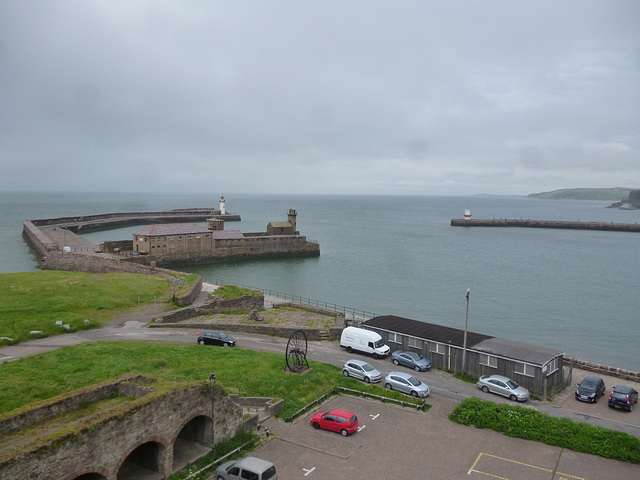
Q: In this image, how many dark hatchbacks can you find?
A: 3